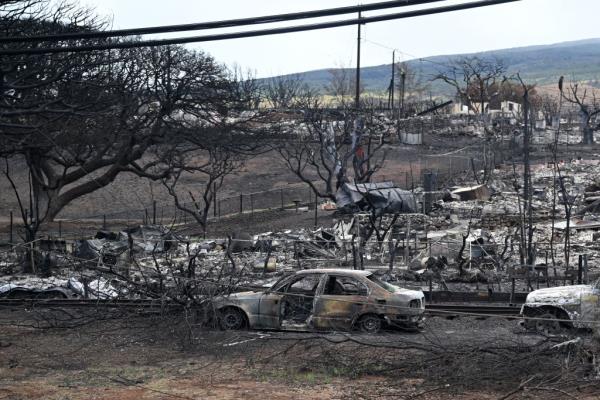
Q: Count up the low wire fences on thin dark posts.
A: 1